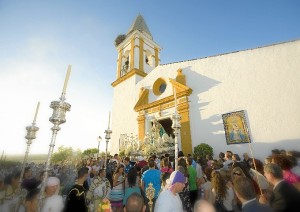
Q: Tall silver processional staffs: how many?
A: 4